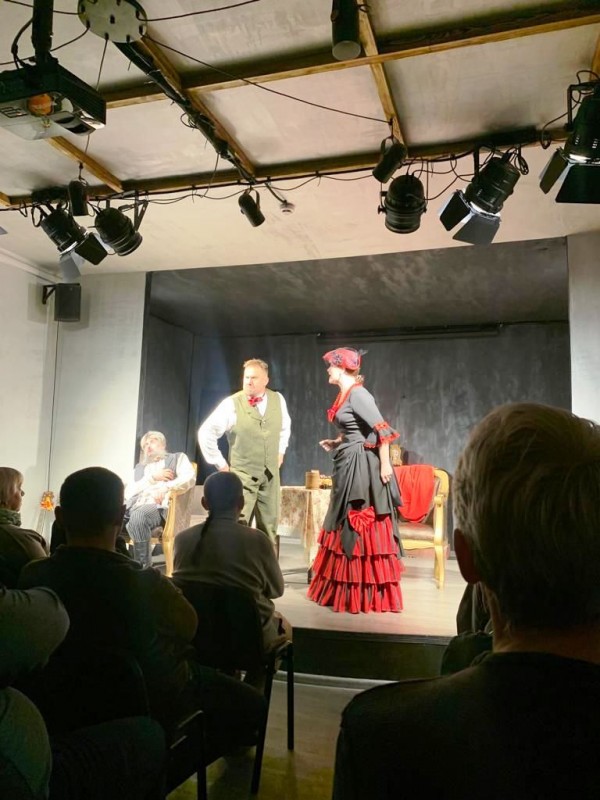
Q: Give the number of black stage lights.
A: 9